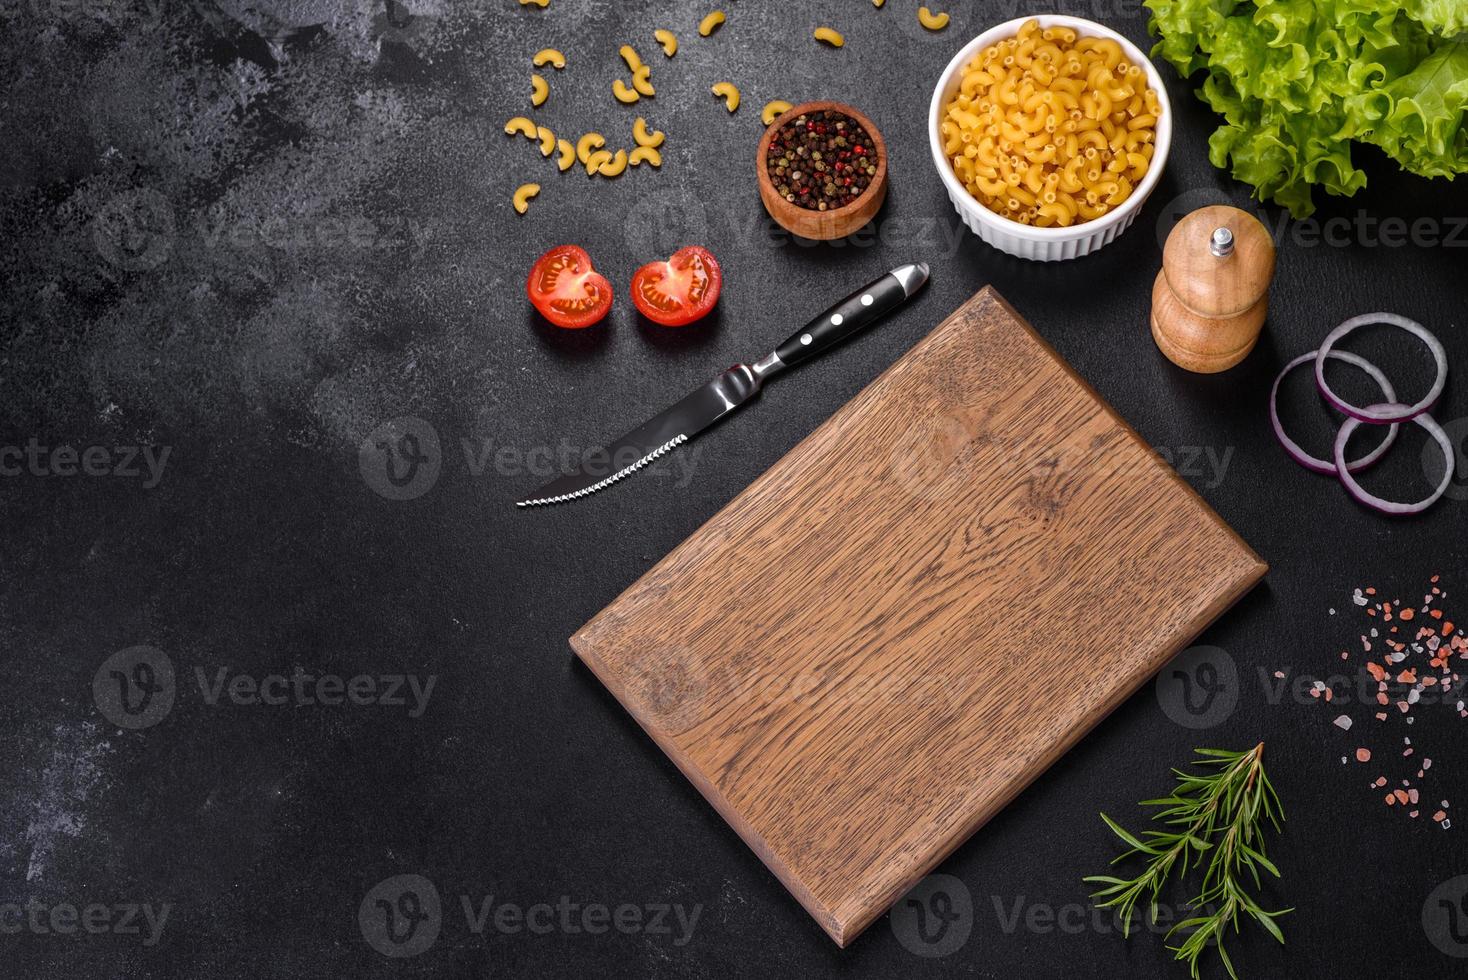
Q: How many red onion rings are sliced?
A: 3